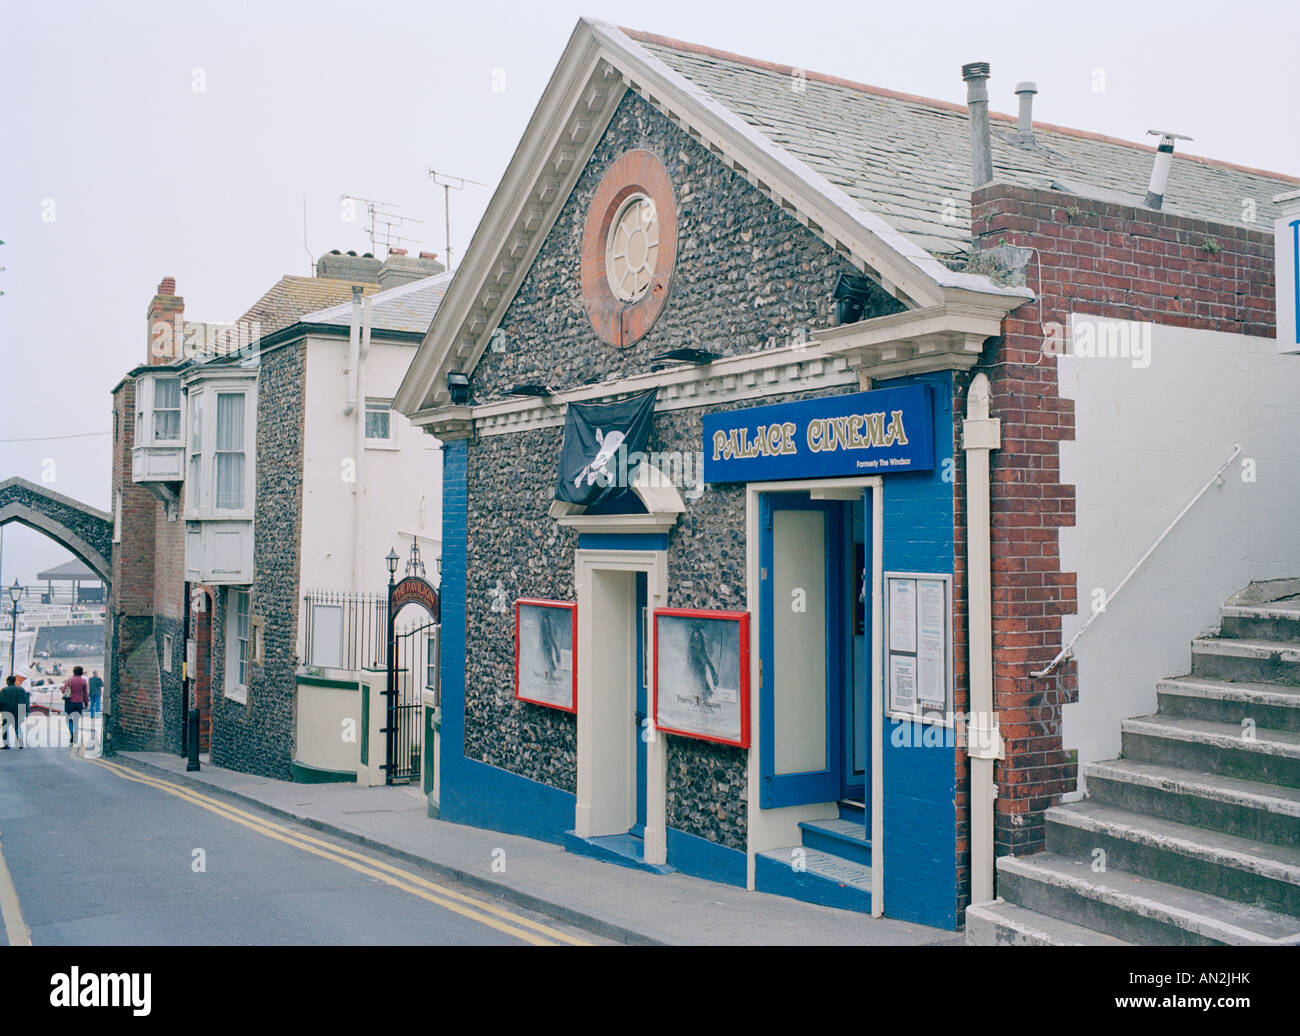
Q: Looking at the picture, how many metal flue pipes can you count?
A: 3